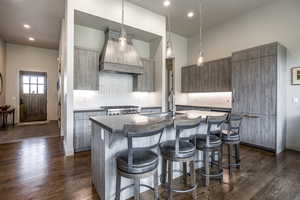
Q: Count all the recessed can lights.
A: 4